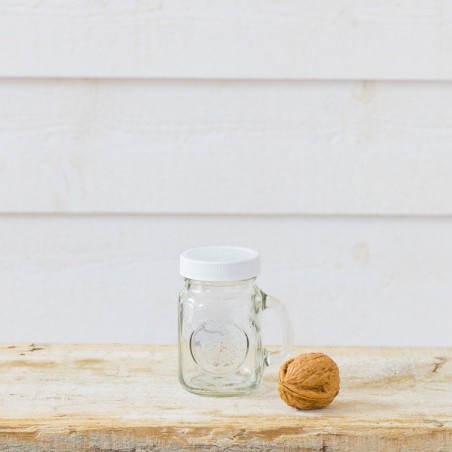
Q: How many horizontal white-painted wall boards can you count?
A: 3